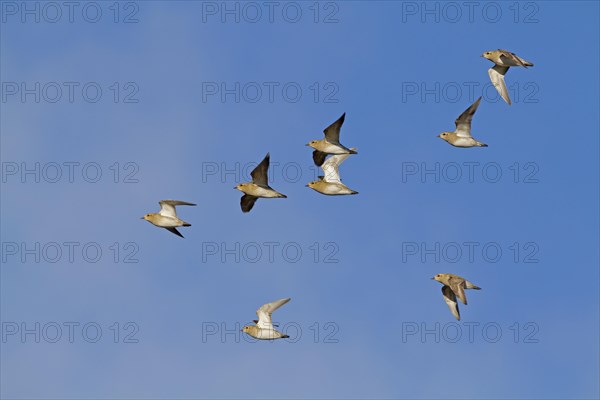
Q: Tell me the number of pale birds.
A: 8